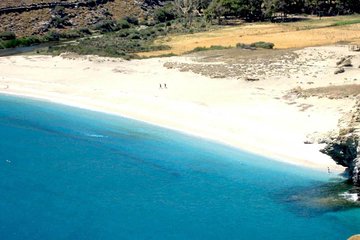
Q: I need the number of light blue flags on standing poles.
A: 0